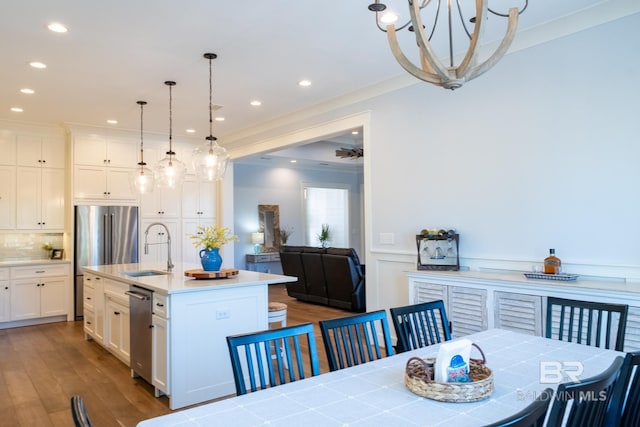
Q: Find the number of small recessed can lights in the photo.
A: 11